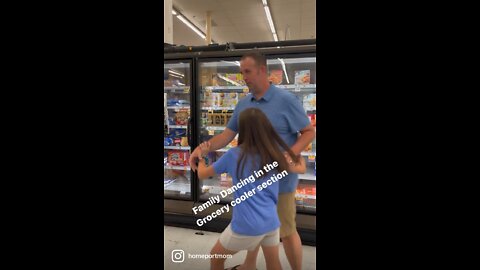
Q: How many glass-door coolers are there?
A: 3